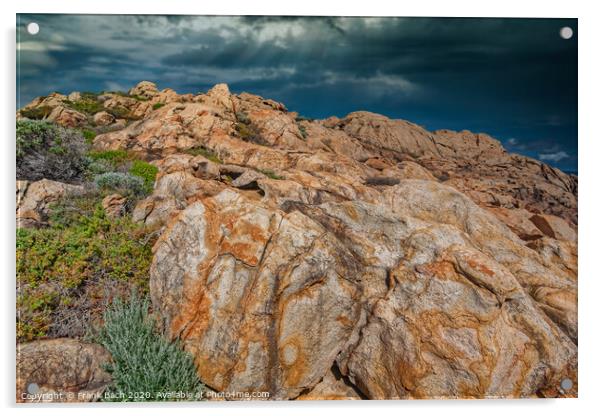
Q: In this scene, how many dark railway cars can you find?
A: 0